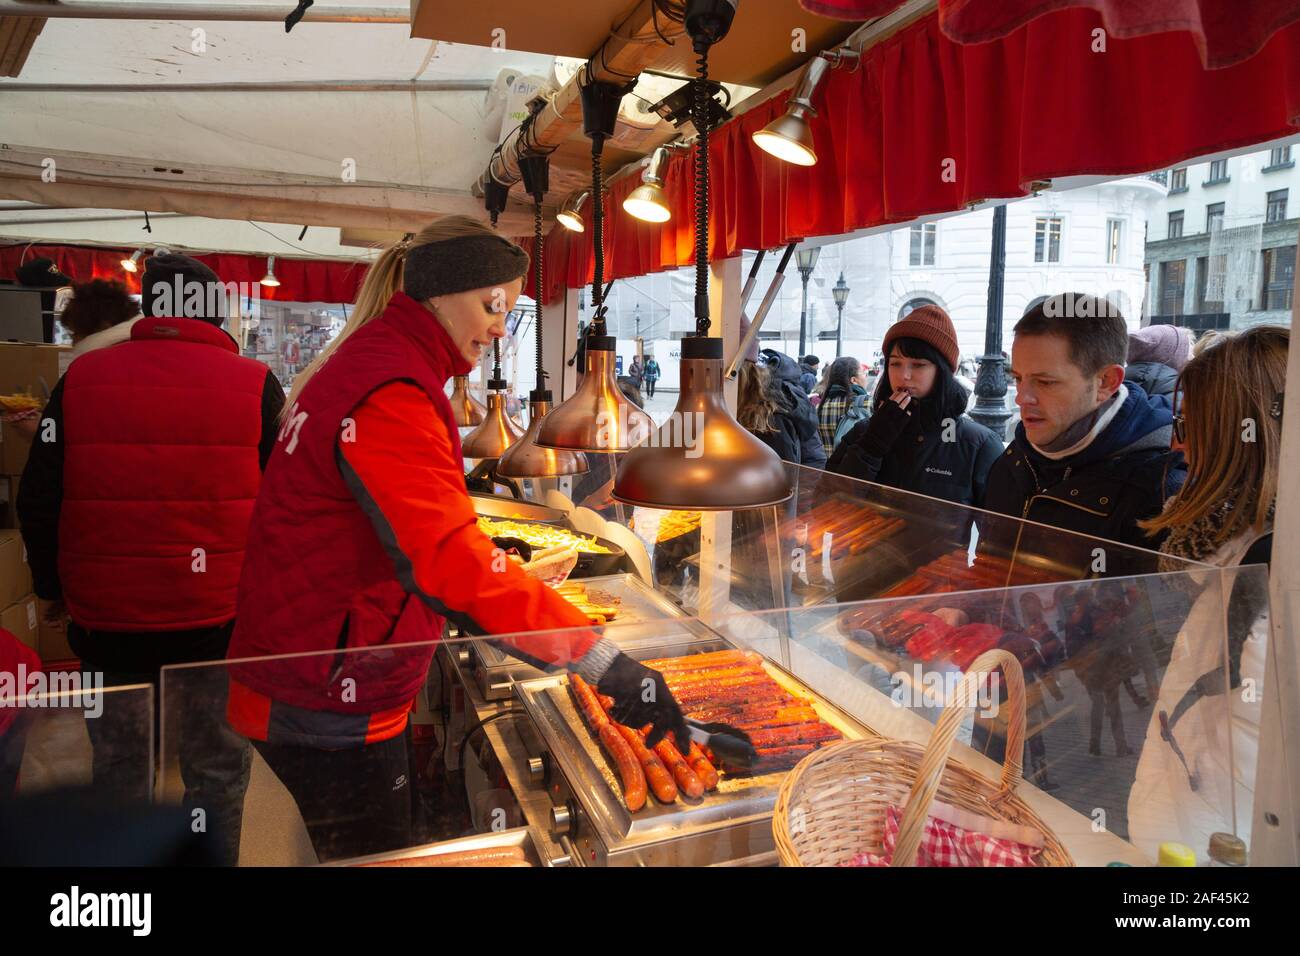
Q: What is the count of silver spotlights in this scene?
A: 5